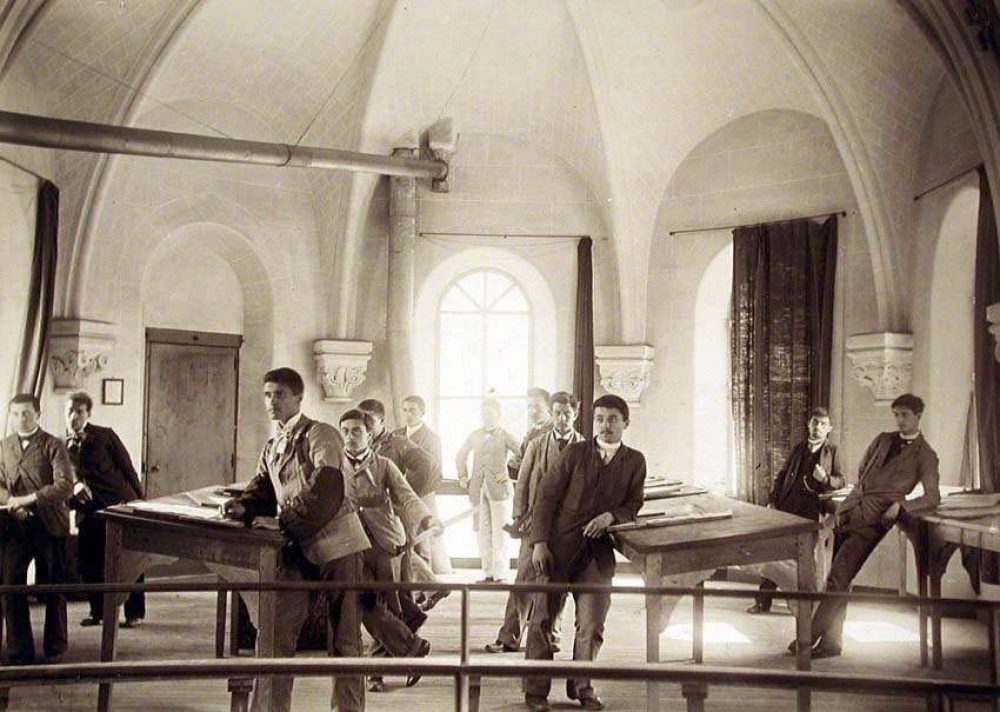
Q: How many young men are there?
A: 12